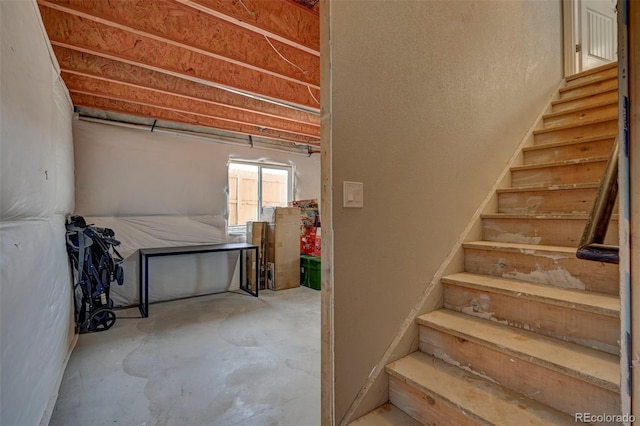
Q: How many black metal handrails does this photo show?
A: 1